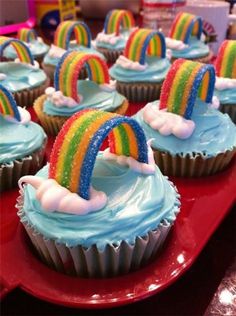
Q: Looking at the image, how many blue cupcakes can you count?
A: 11